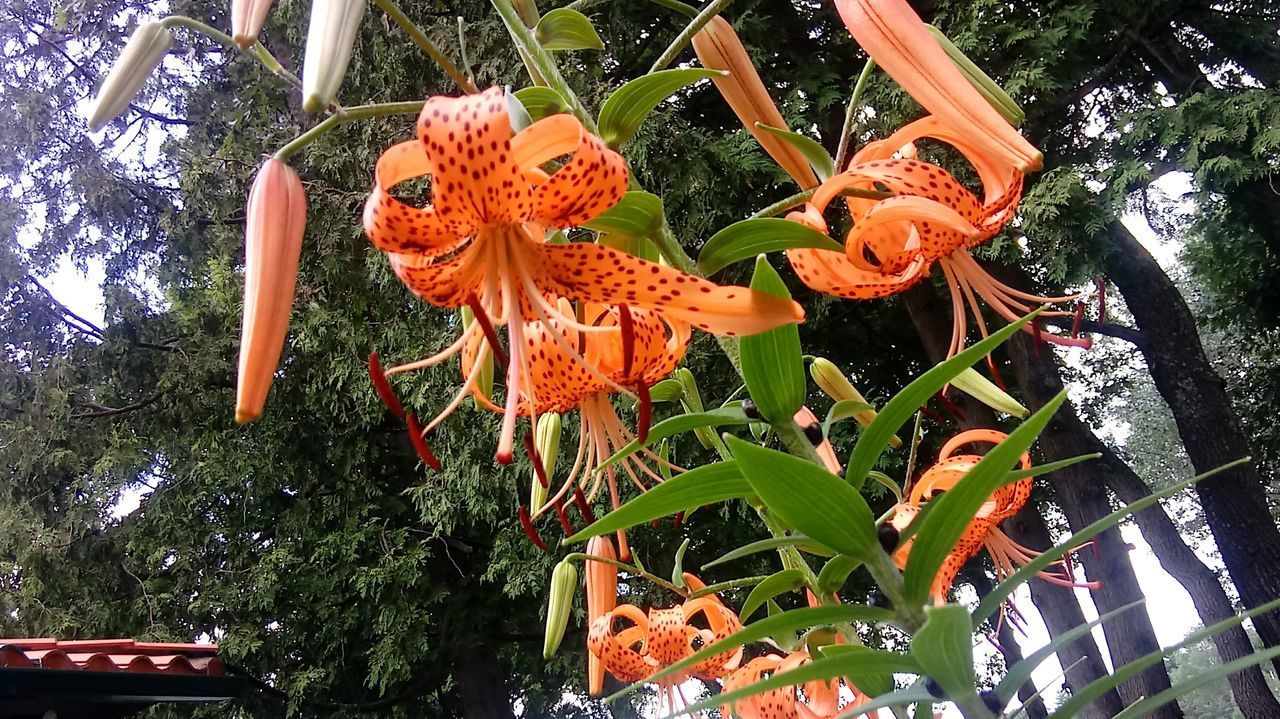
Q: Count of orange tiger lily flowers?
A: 6